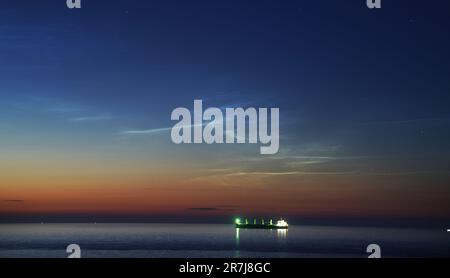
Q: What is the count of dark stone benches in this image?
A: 0